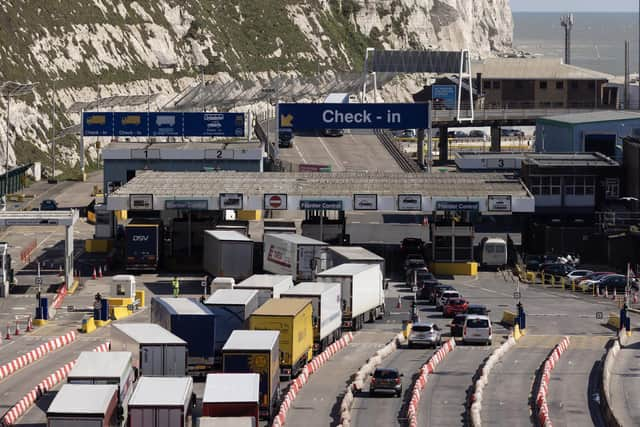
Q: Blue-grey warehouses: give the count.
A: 1